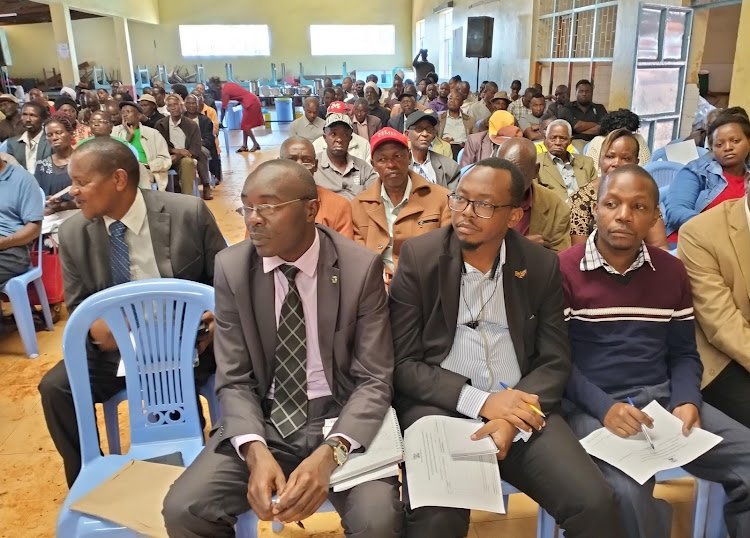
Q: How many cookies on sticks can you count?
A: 0